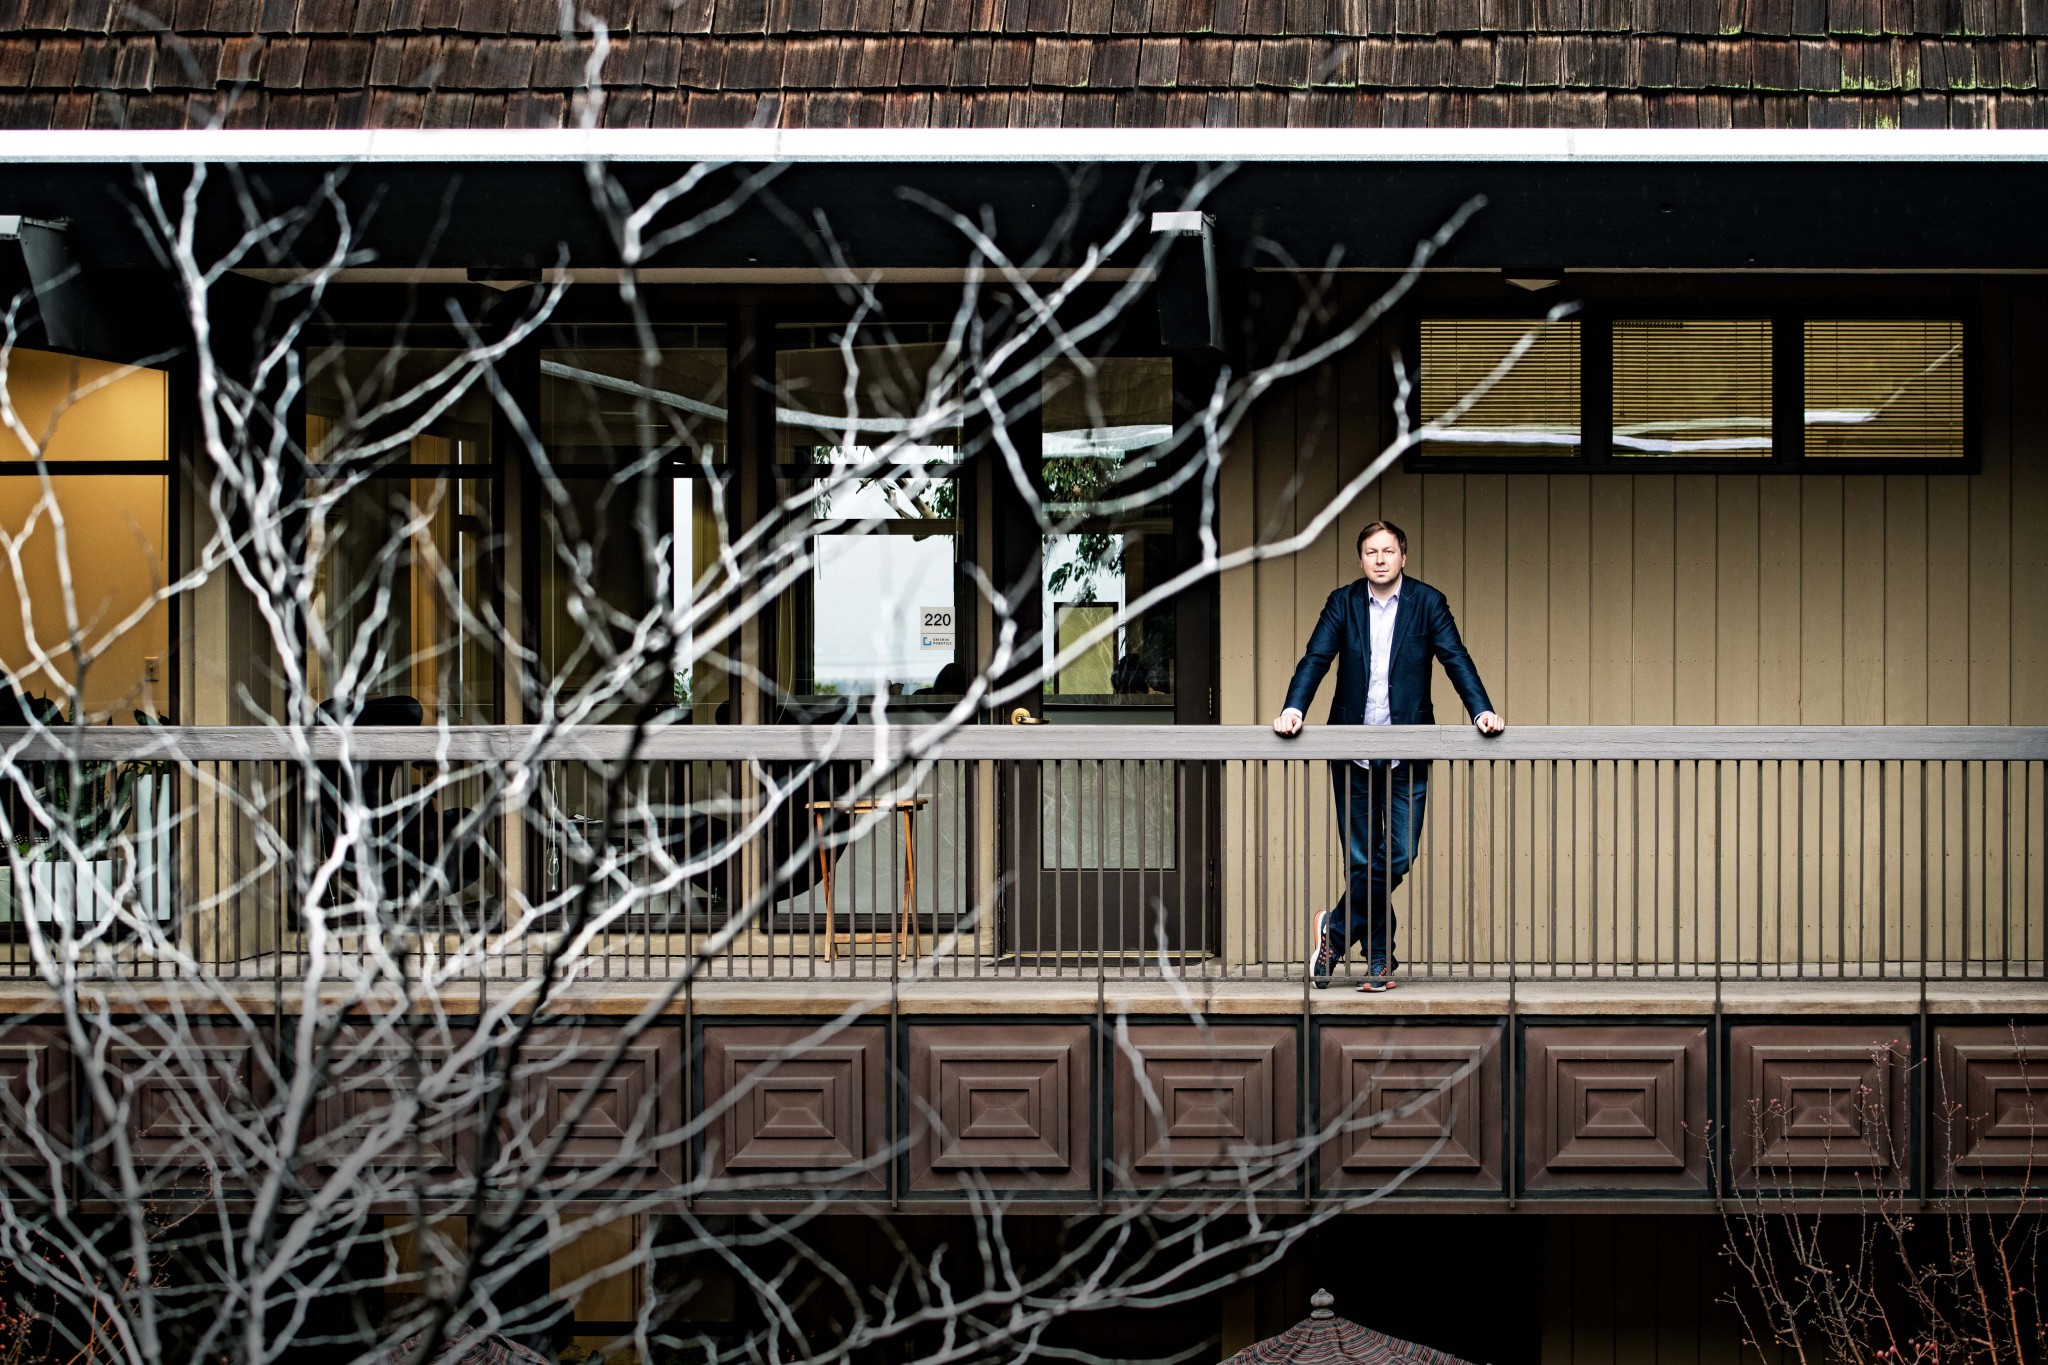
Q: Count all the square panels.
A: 11